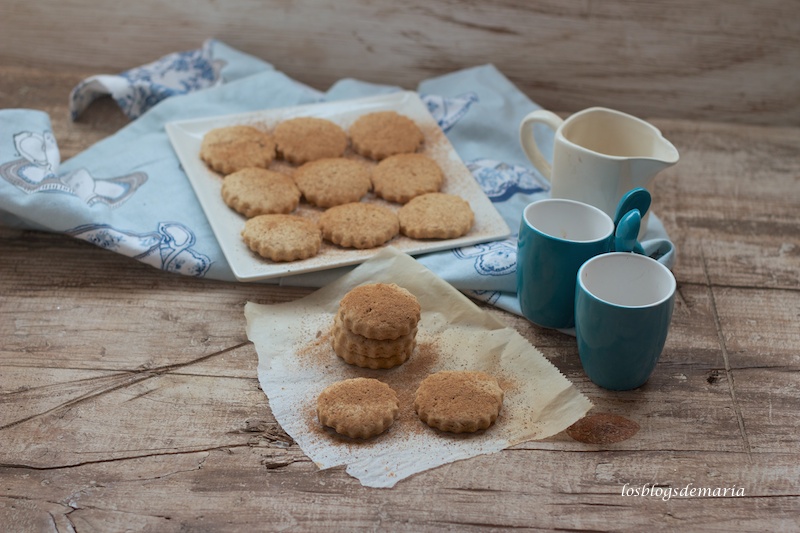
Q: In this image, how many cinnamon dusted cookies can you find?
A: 14